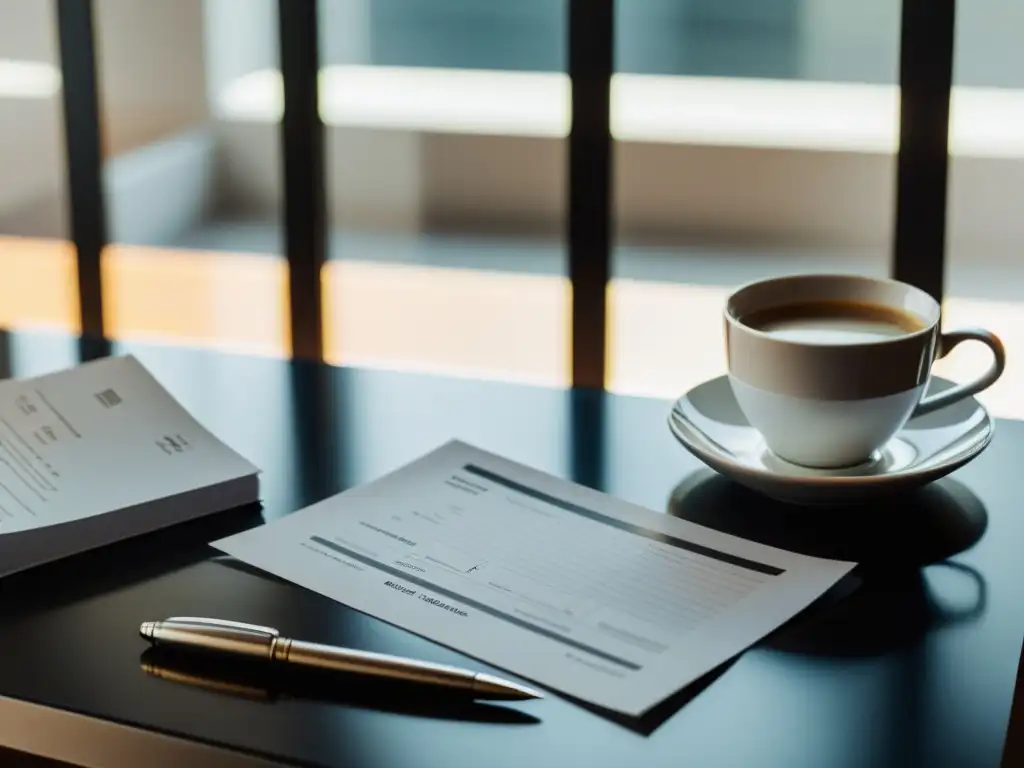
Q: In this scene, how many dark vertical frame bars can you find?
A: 4